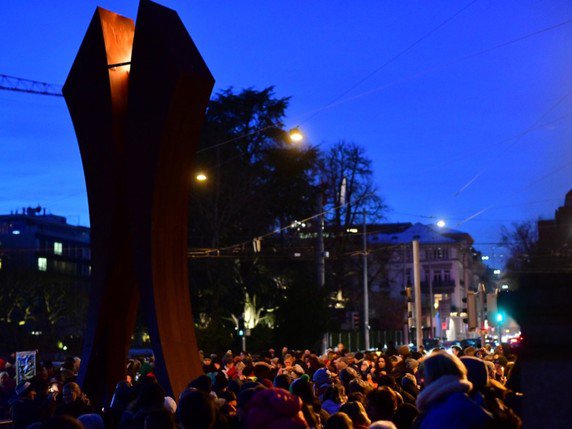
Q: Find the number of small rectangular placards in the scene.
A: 1